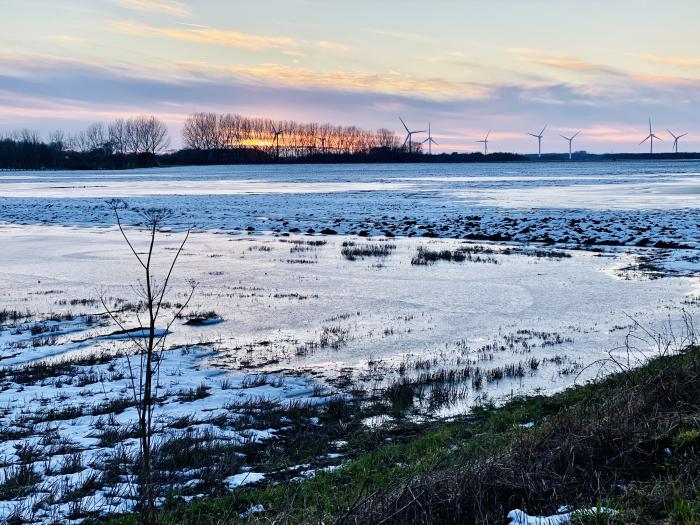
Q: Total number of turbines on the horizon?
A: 9